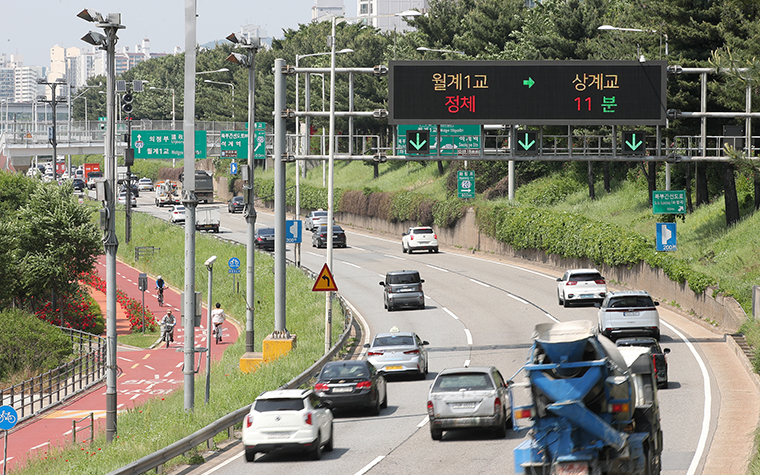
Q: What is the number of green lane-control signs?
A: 3